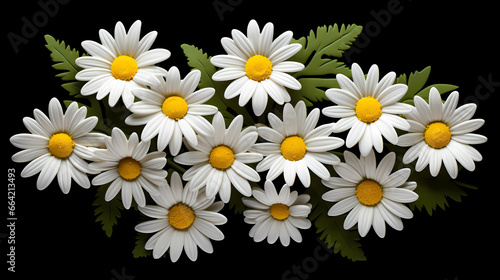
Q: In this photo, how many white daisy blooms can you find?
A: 12